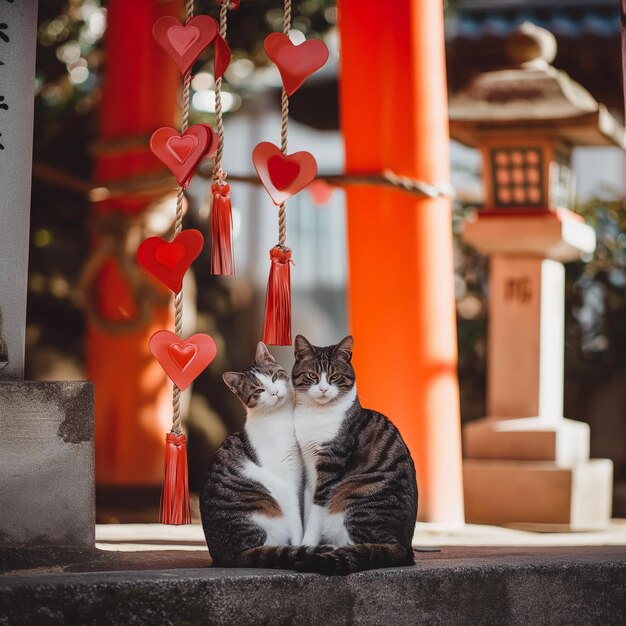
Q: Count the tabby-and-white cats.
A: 2